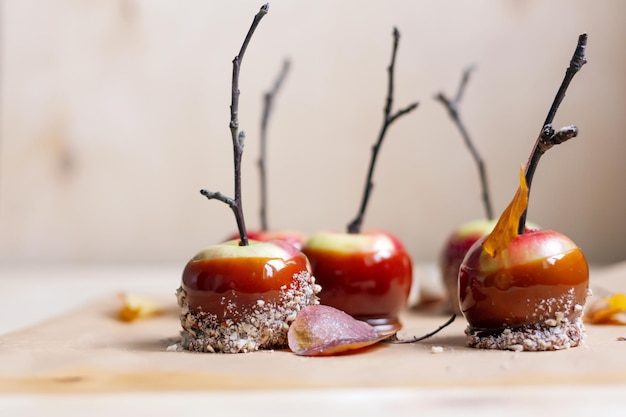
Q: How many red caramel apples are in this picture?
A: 5